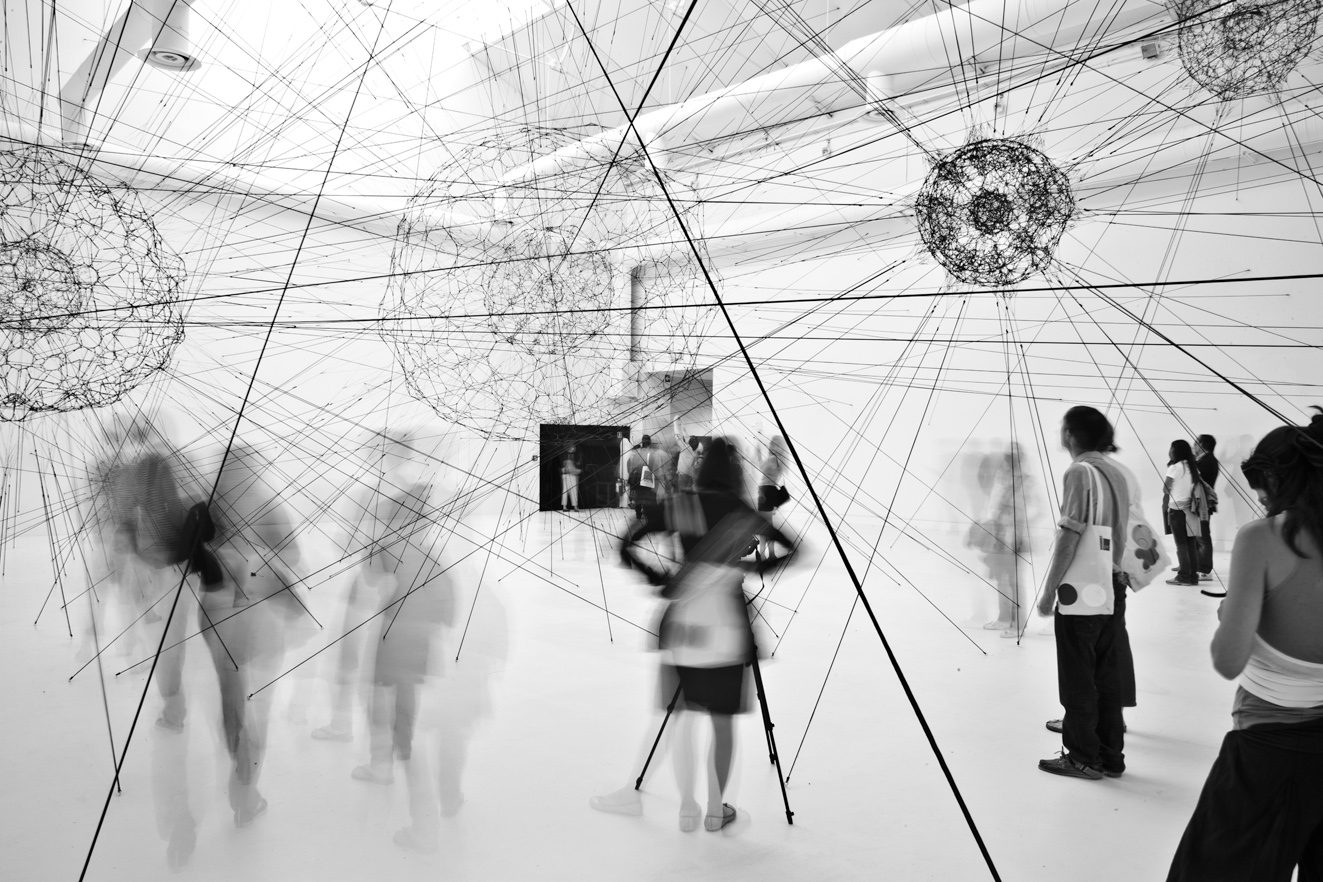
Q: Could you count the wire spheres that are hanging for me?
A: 4